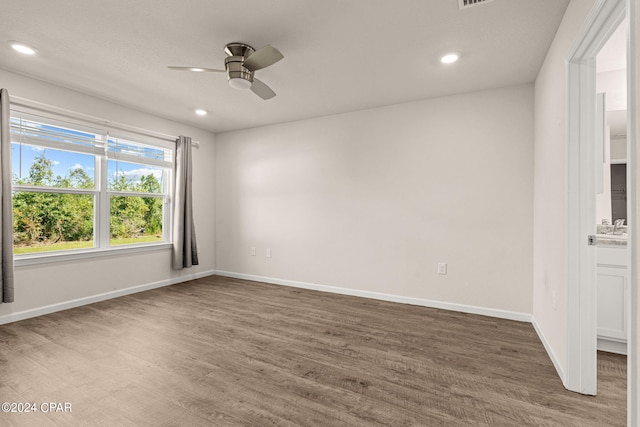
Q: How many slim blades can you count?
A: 3